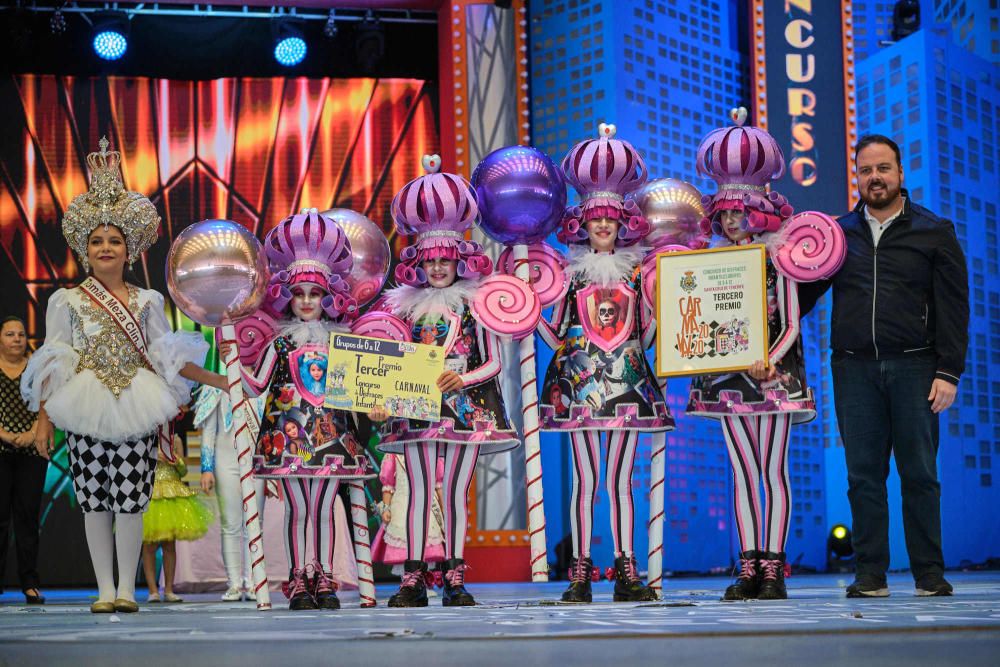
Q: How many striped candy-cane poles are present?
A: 4